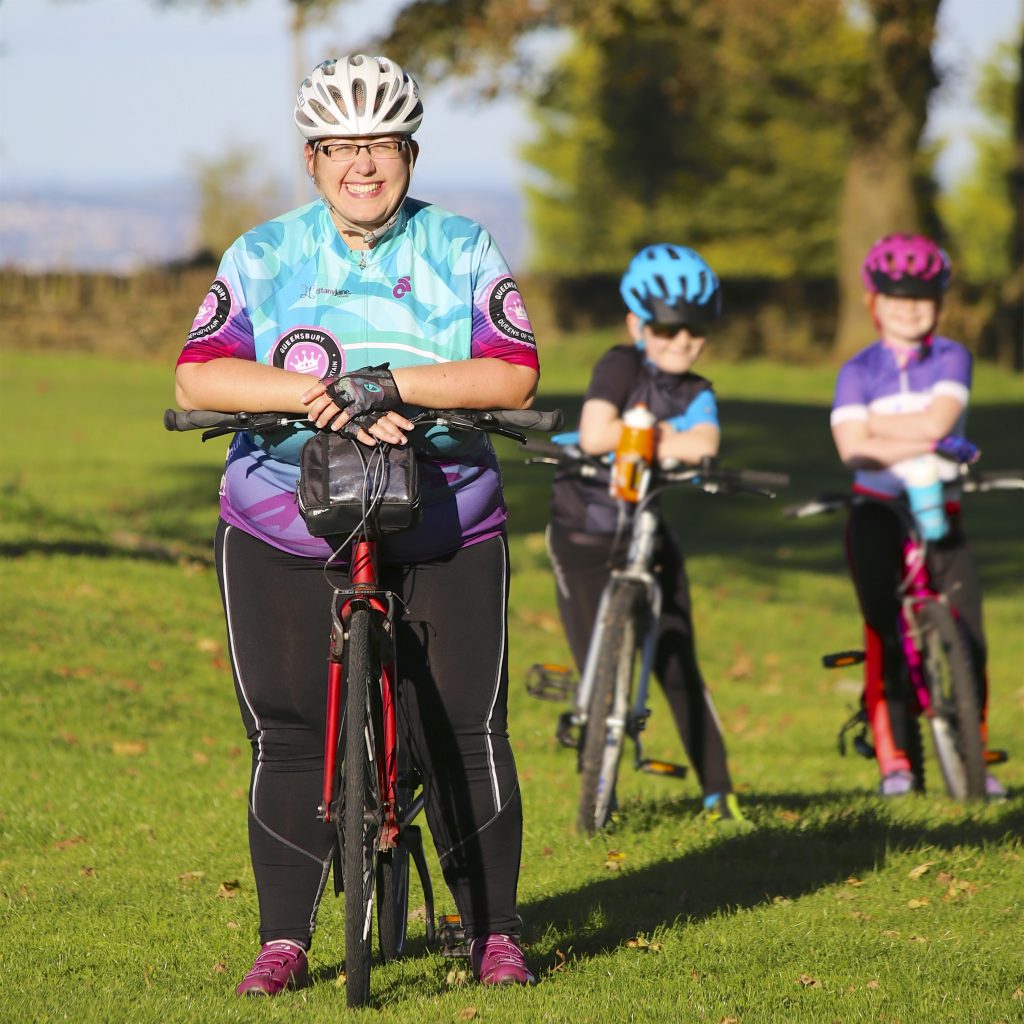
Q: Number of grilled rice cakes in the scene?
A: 0